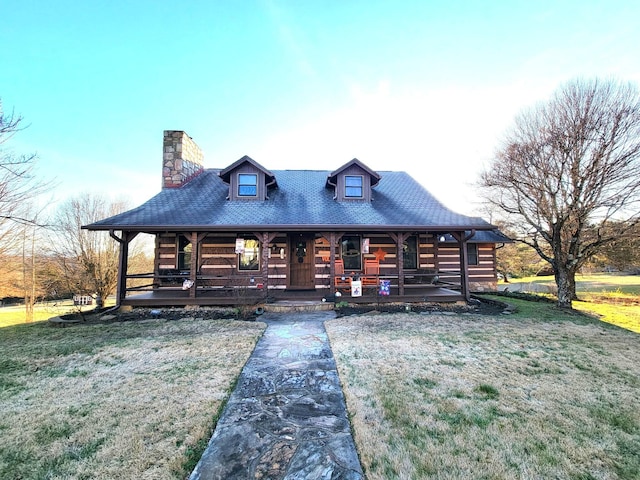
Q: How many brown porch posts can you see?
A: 6